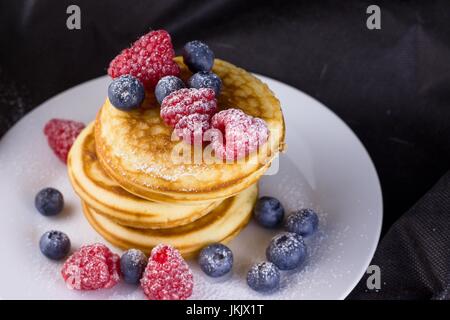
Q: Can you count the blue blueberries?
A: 12